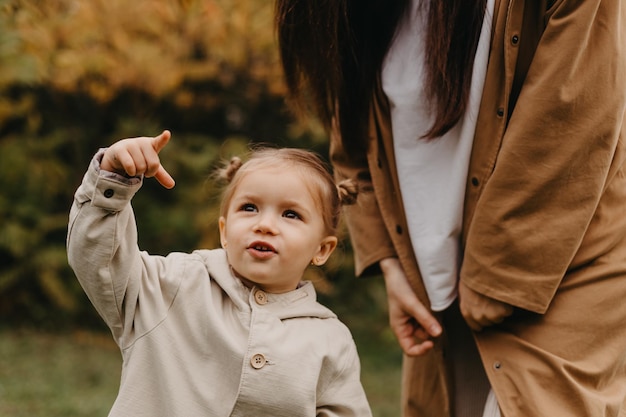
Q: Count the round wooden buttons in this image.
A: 2